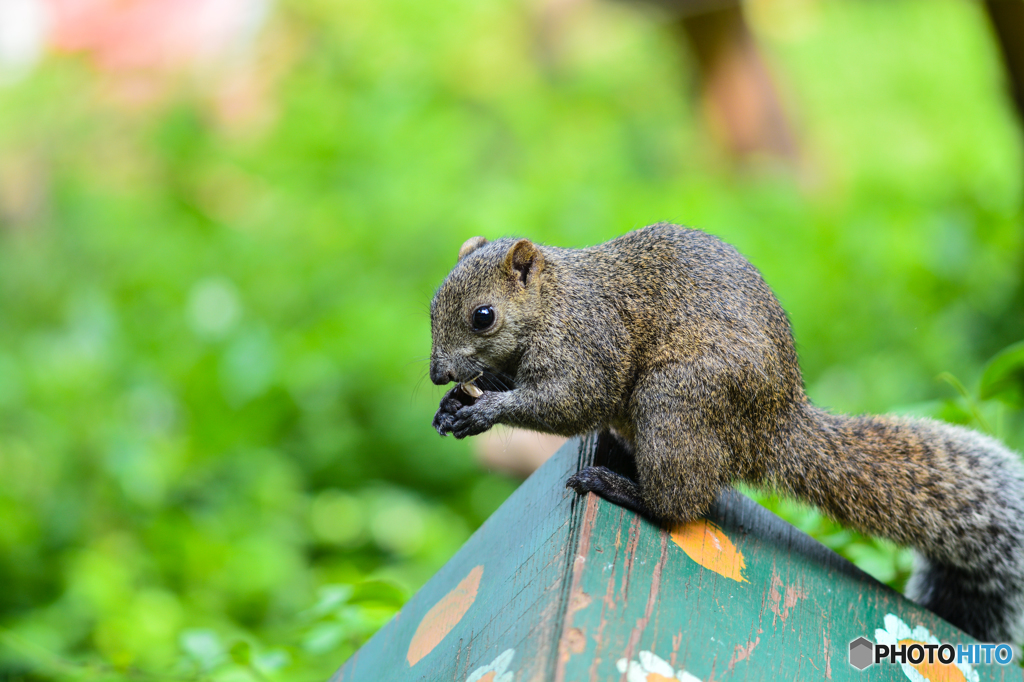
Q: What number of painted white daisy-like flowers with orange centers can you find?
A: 3